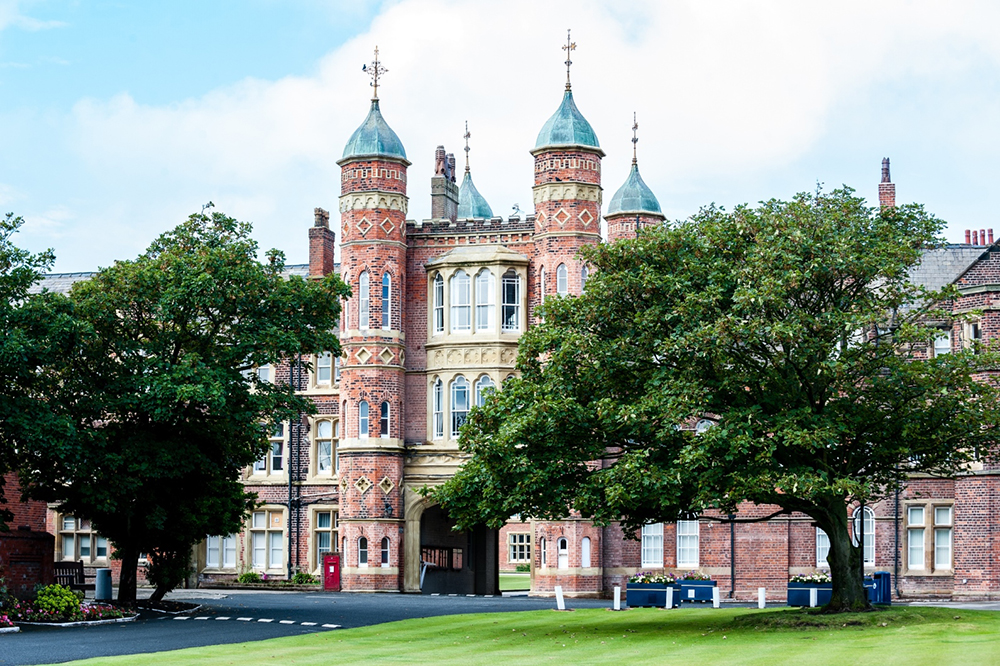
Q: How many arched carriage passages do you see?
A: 1